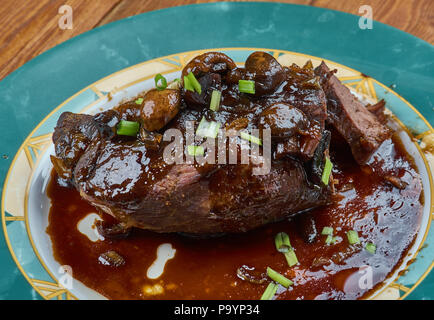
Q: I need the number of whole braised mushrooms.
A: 4